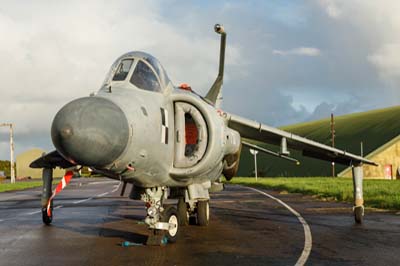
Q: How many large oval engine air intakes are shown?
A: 1